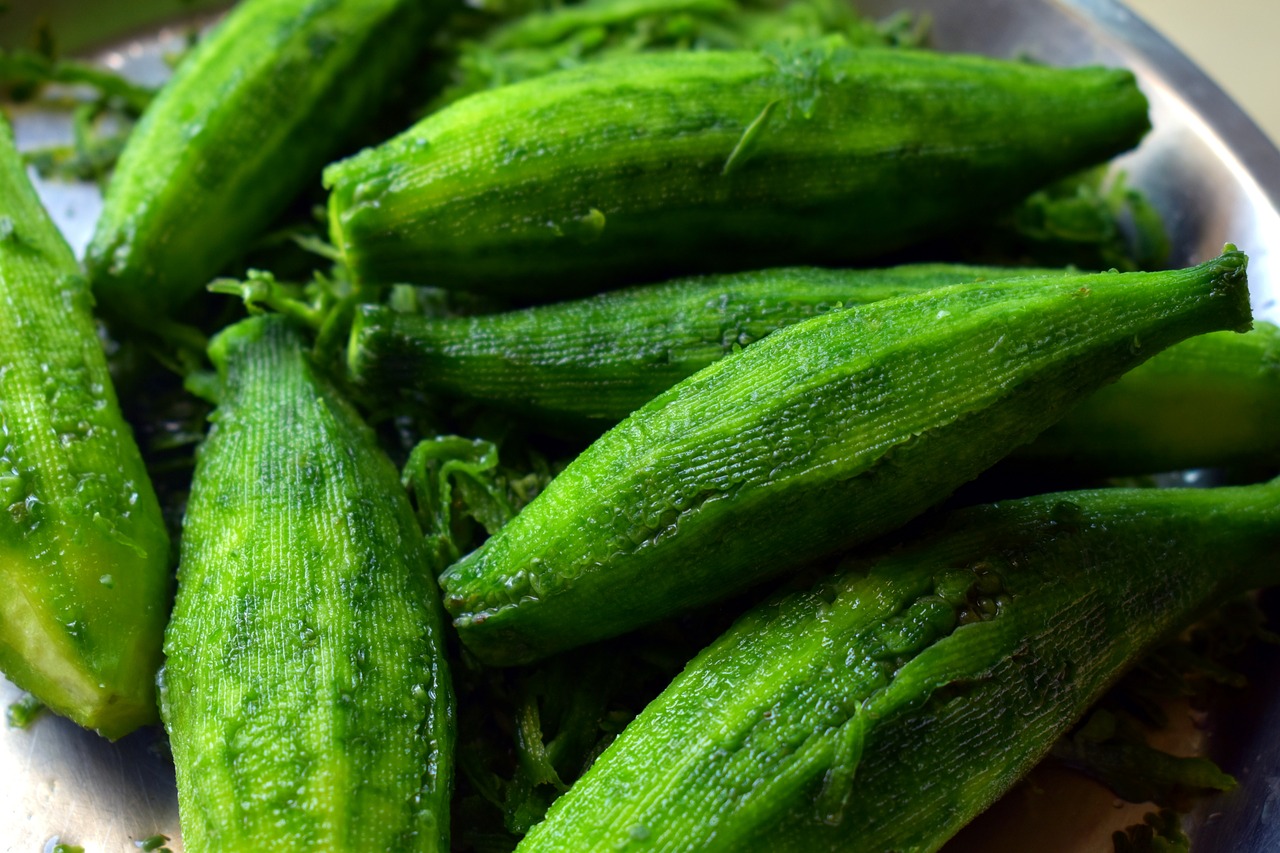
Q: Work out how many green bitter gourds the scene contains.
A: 7